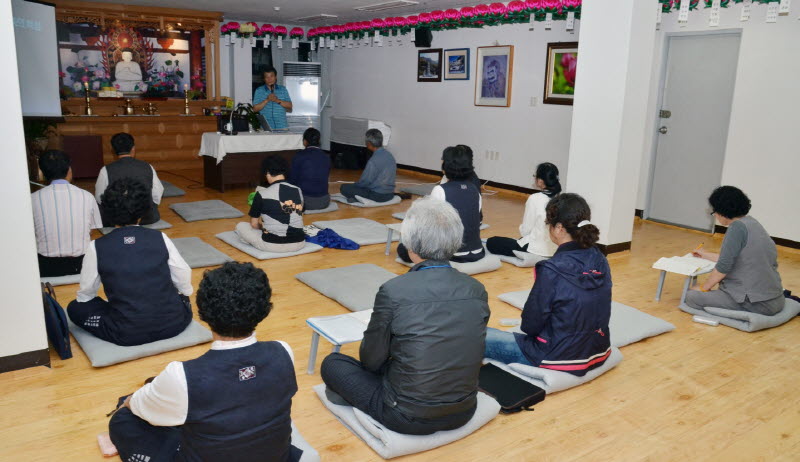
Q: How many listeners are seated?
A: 13